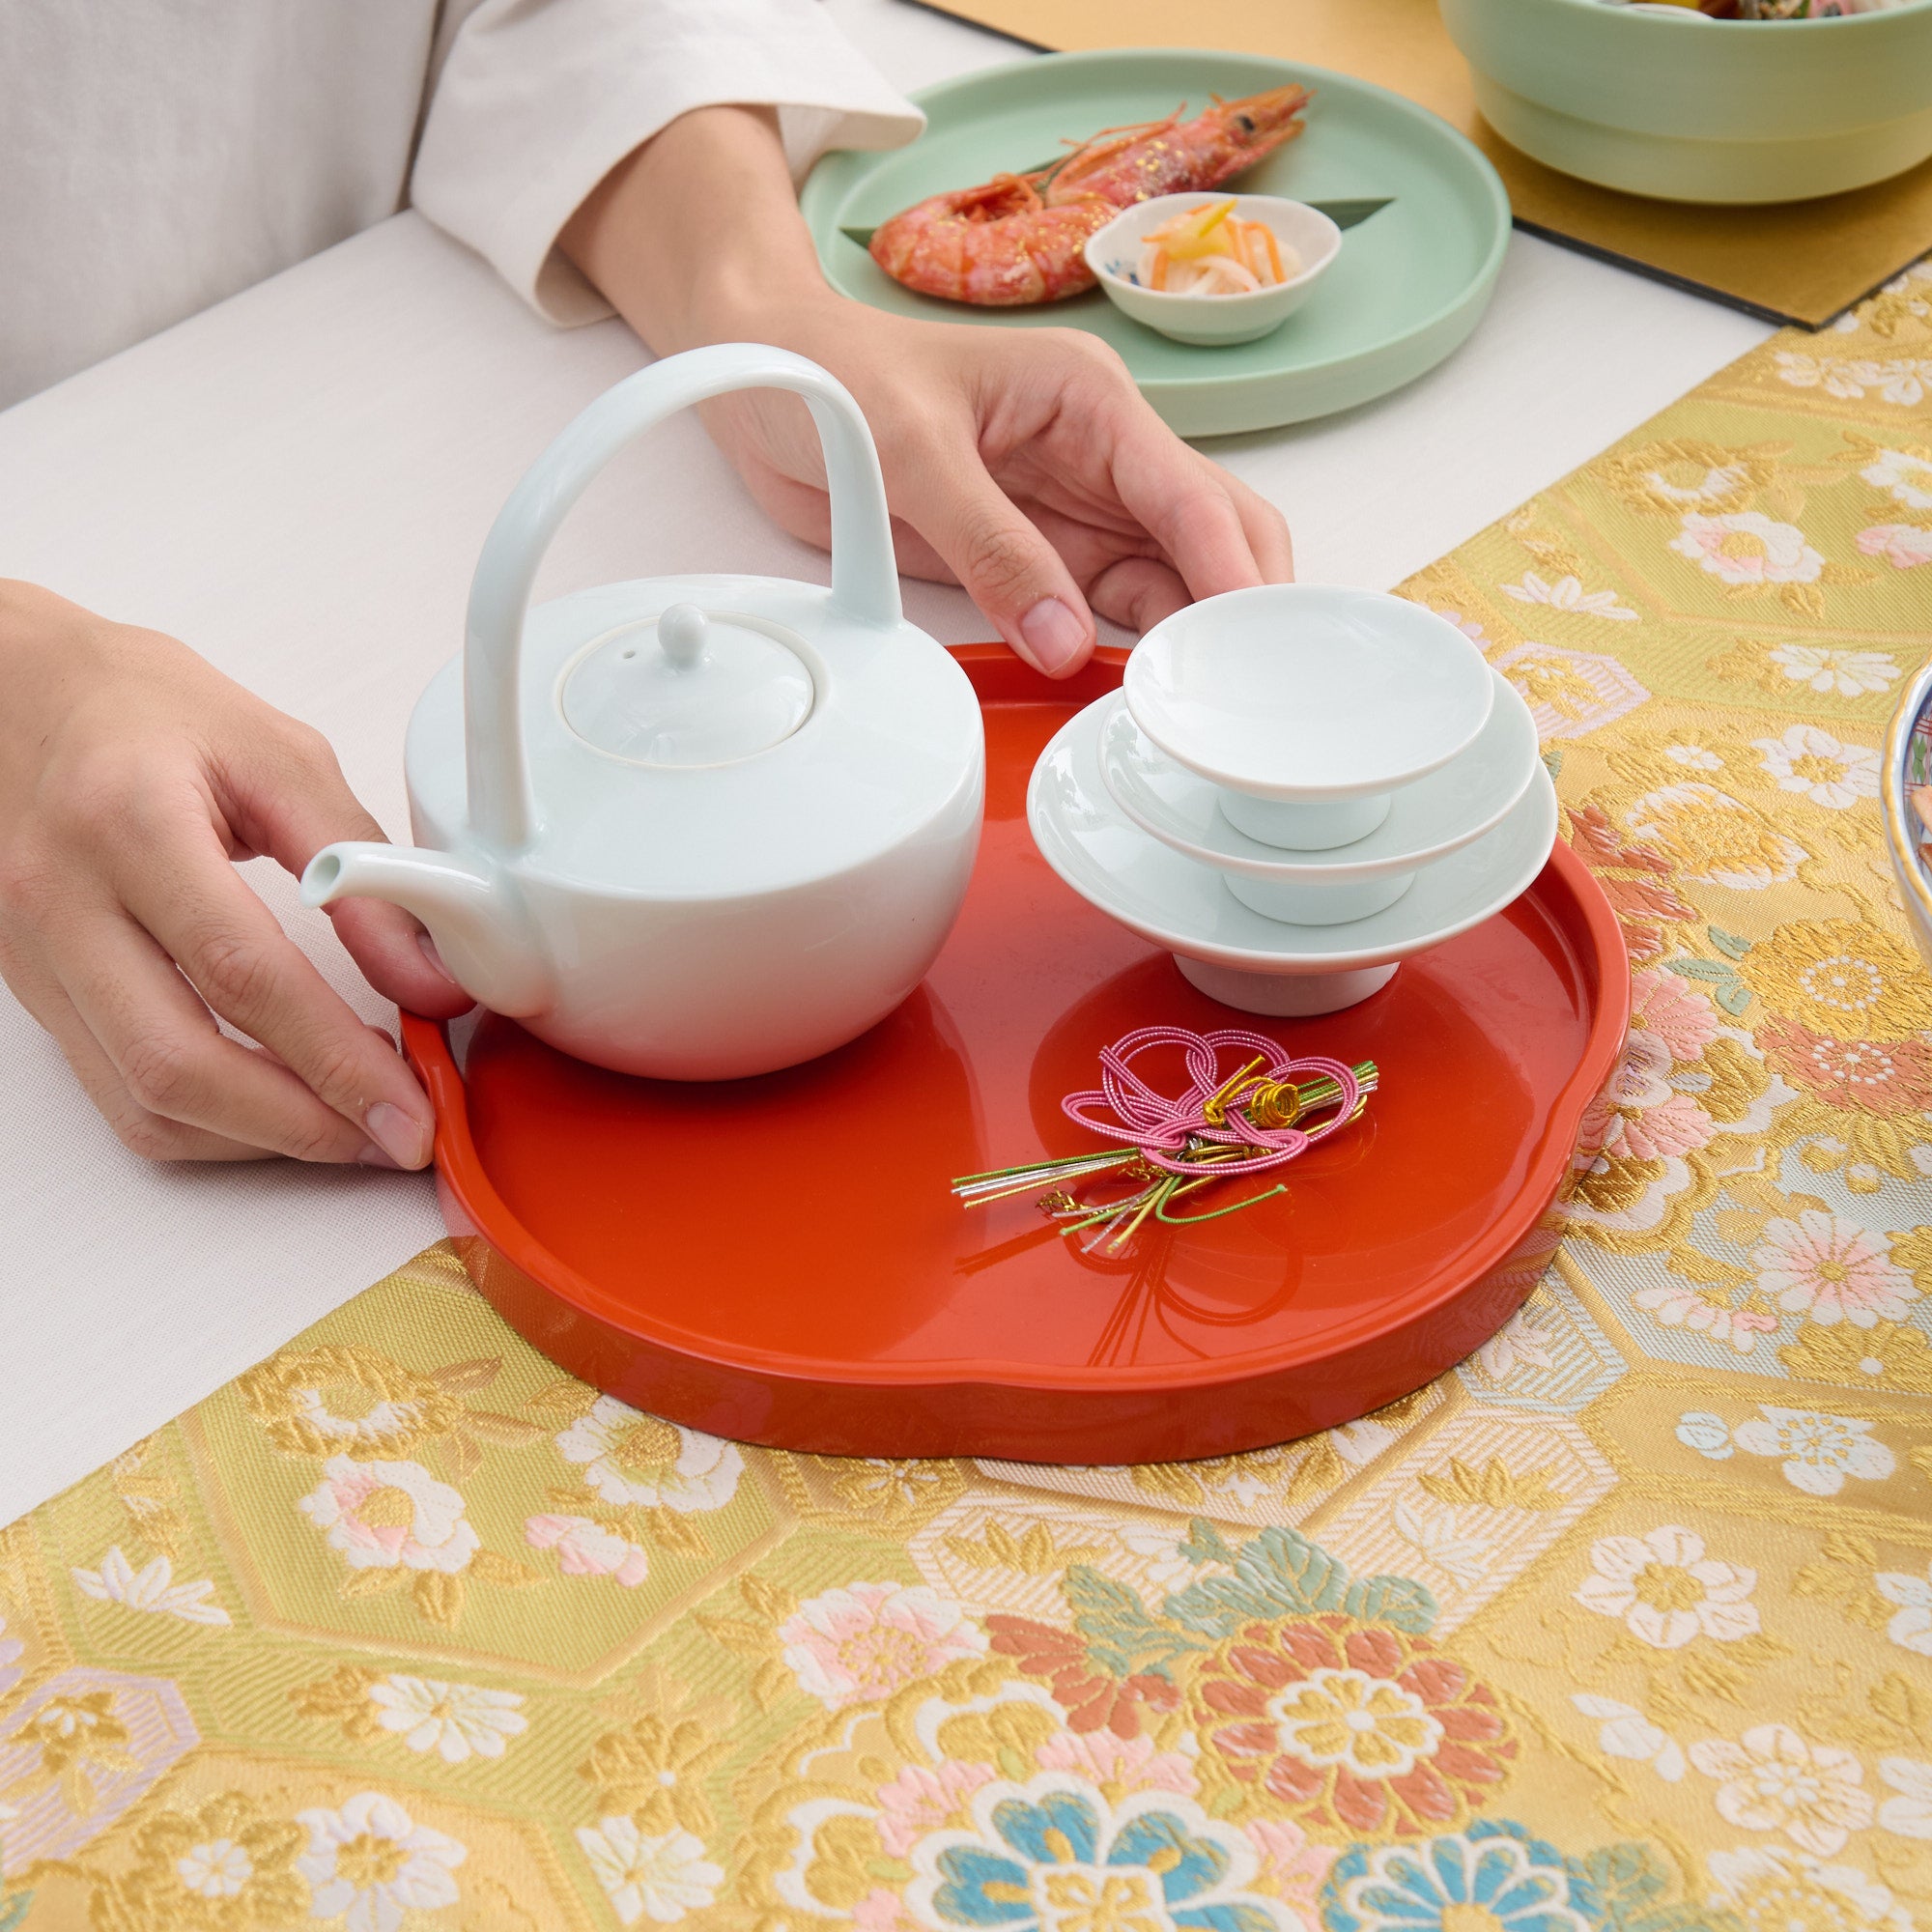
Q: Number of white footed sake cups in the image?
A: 3